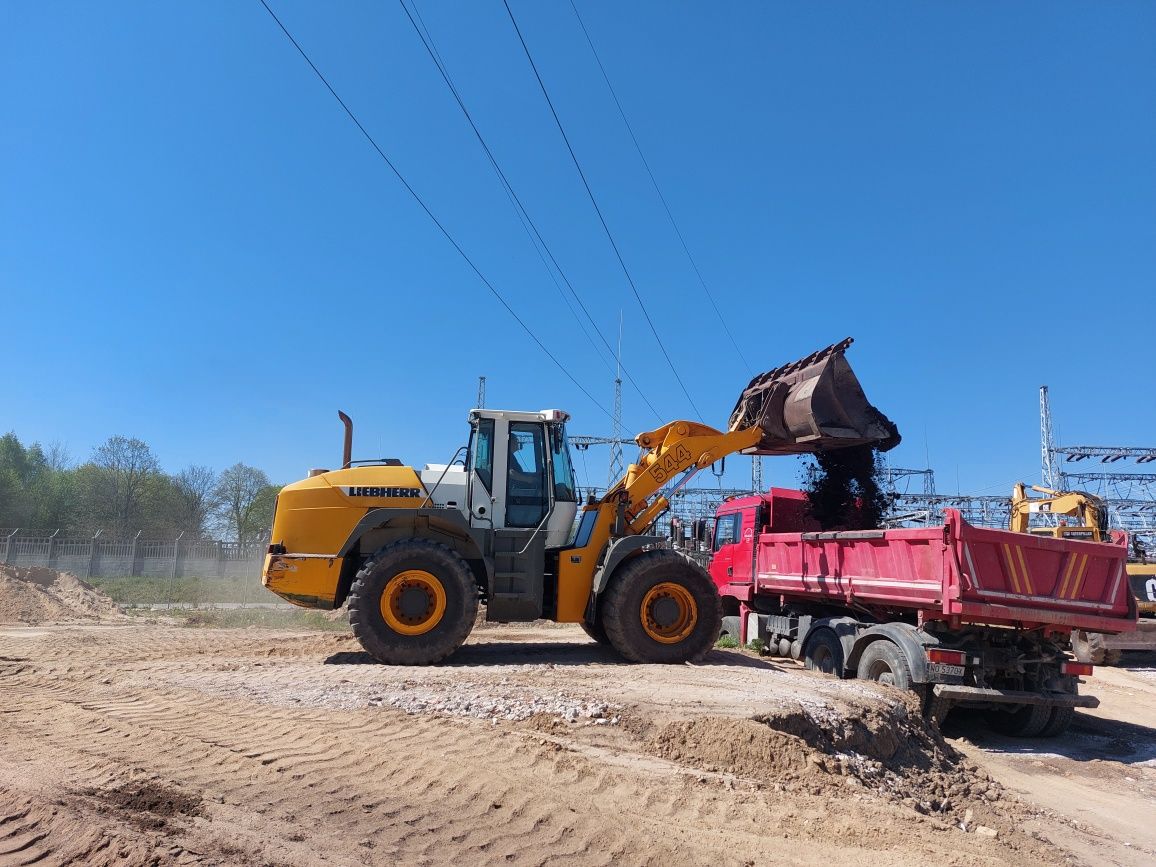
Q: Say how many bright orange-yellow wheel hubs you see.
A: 2